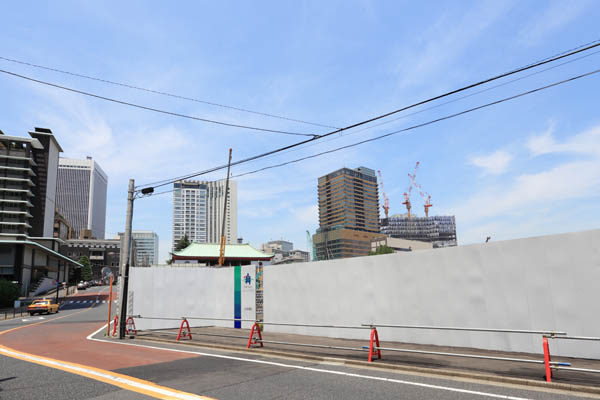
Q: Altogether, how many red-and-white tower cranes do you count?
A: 3